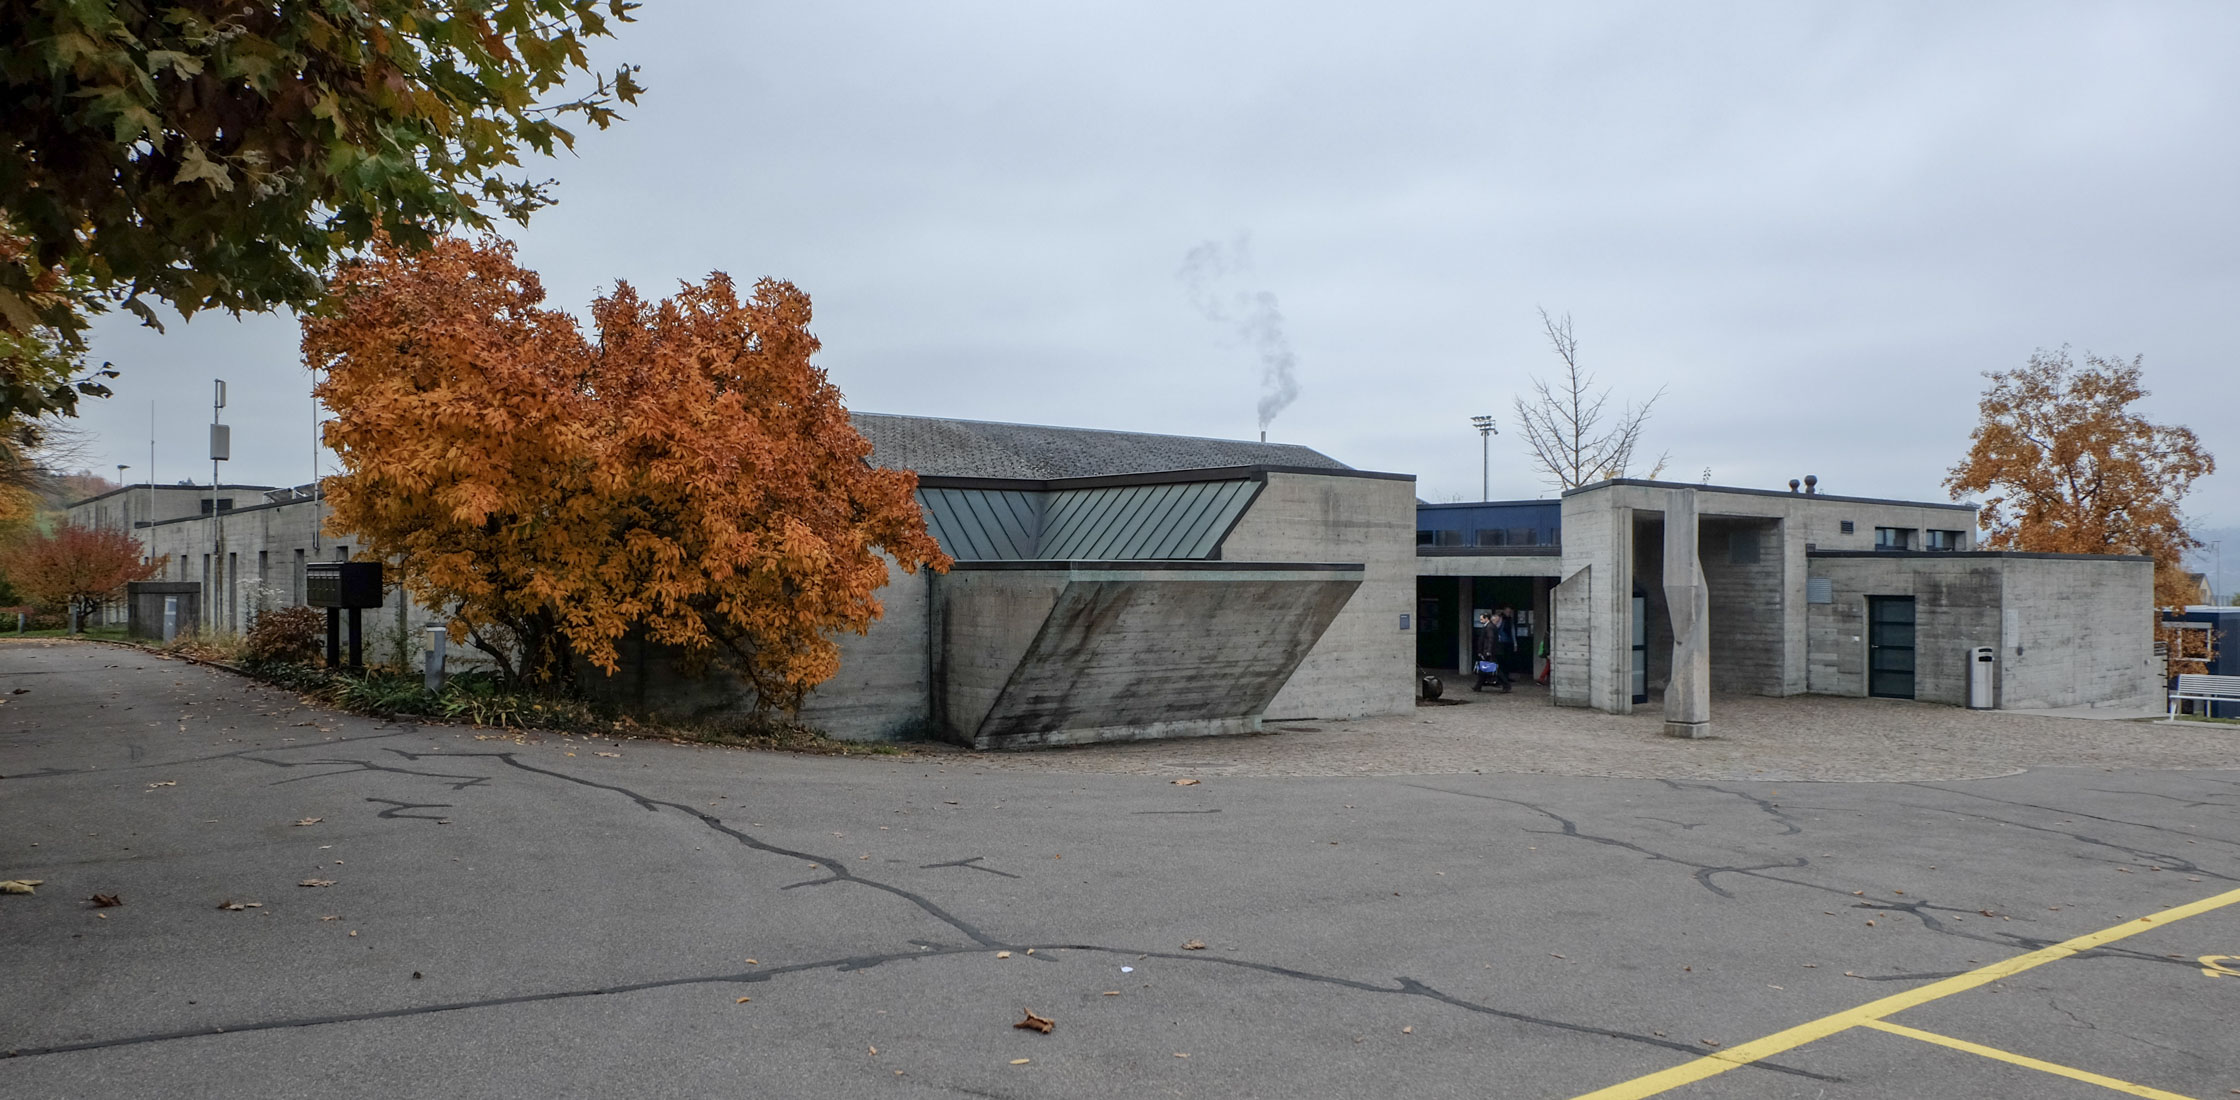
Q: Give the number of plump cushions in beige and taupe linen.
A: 0